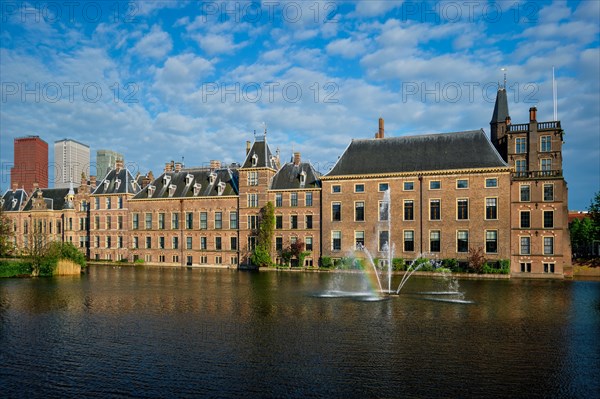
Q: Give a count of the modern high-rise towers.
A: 3